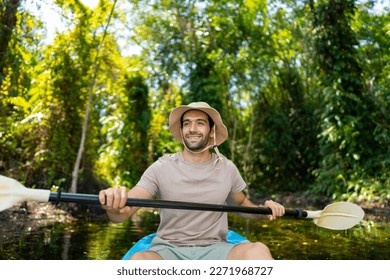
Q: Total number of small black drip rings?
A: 2